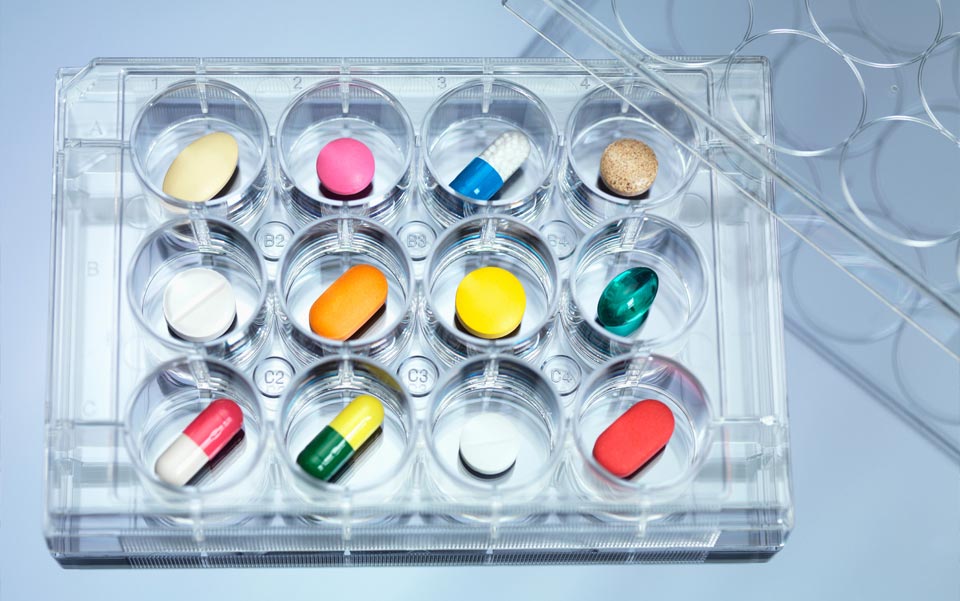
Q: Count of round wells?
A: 12